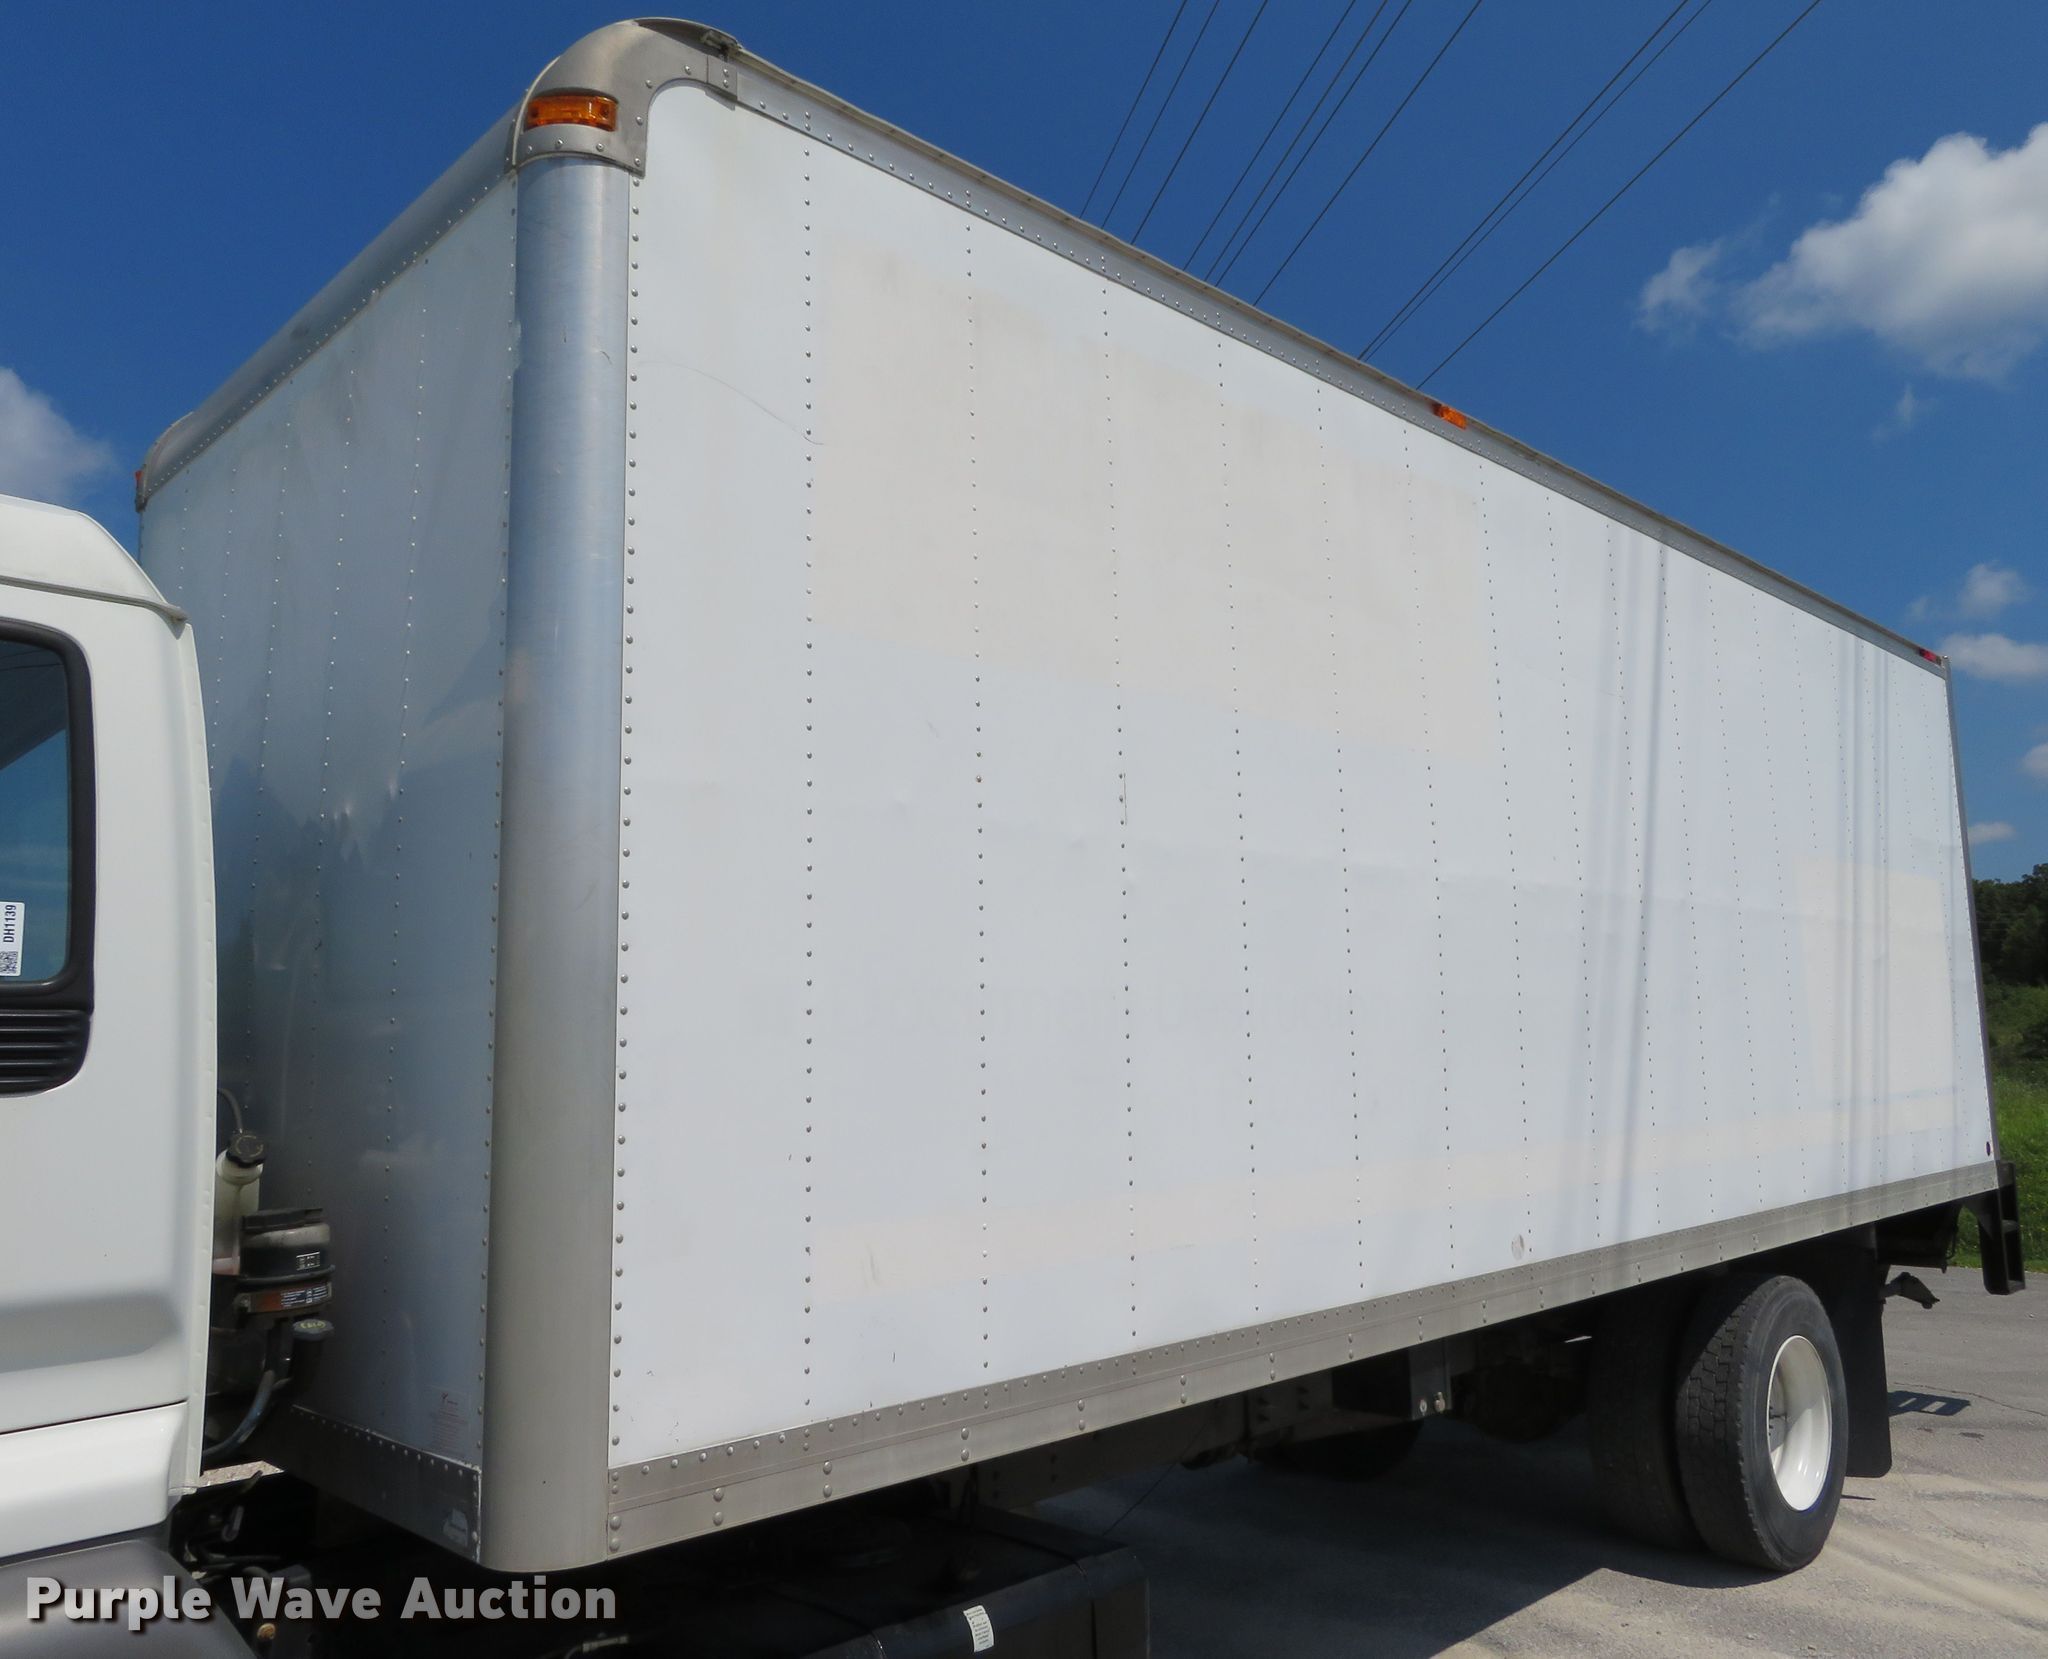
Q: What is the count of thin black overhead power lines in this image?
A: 10